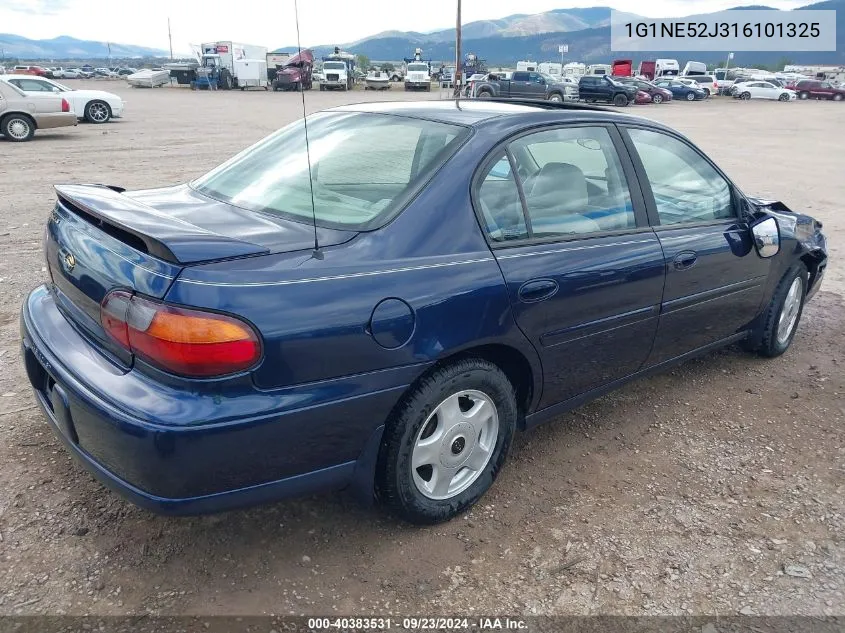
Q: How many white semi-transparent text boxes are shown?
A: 1